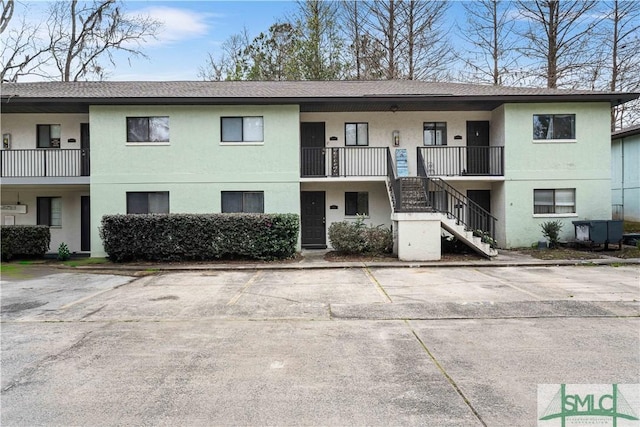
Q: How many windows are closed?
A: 11